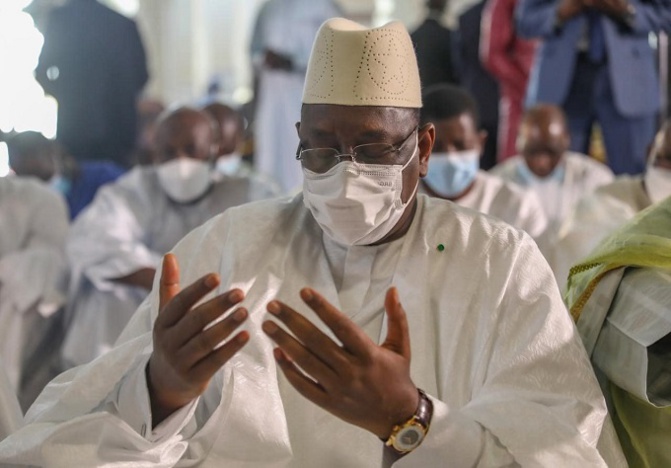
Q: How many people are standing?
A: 6